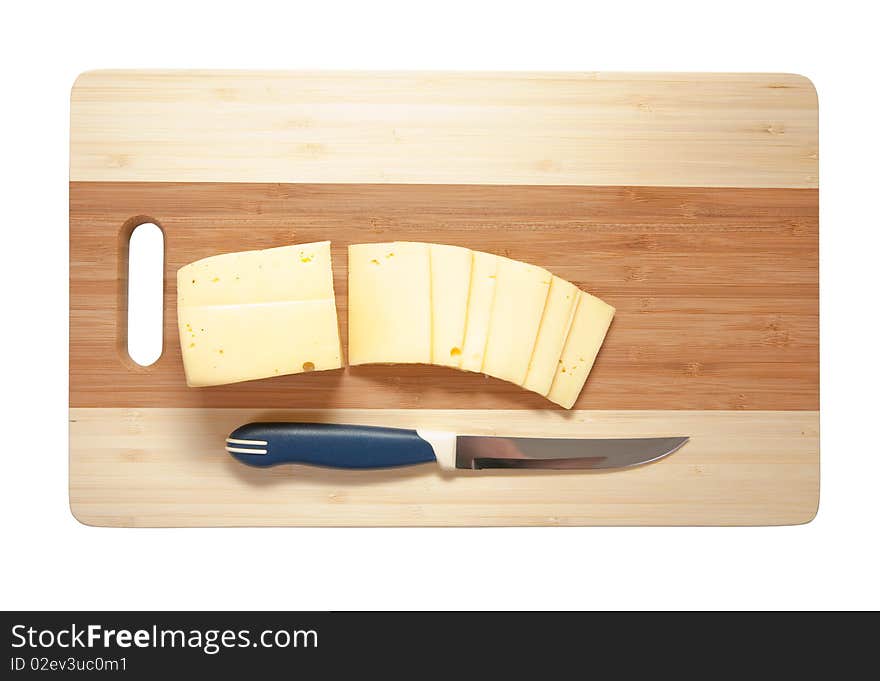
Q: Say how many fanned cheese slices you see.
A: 6